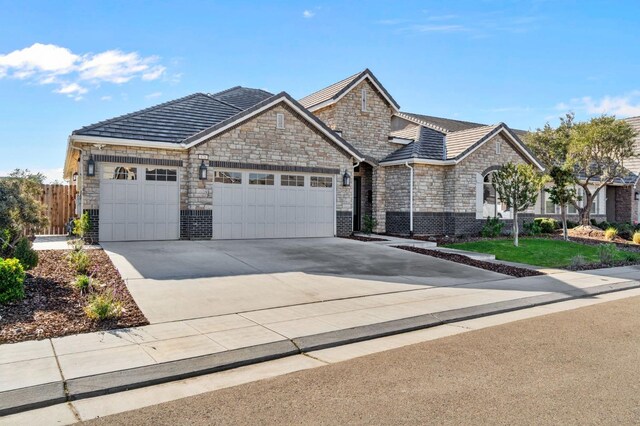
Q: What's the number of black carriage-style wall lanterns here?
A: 3